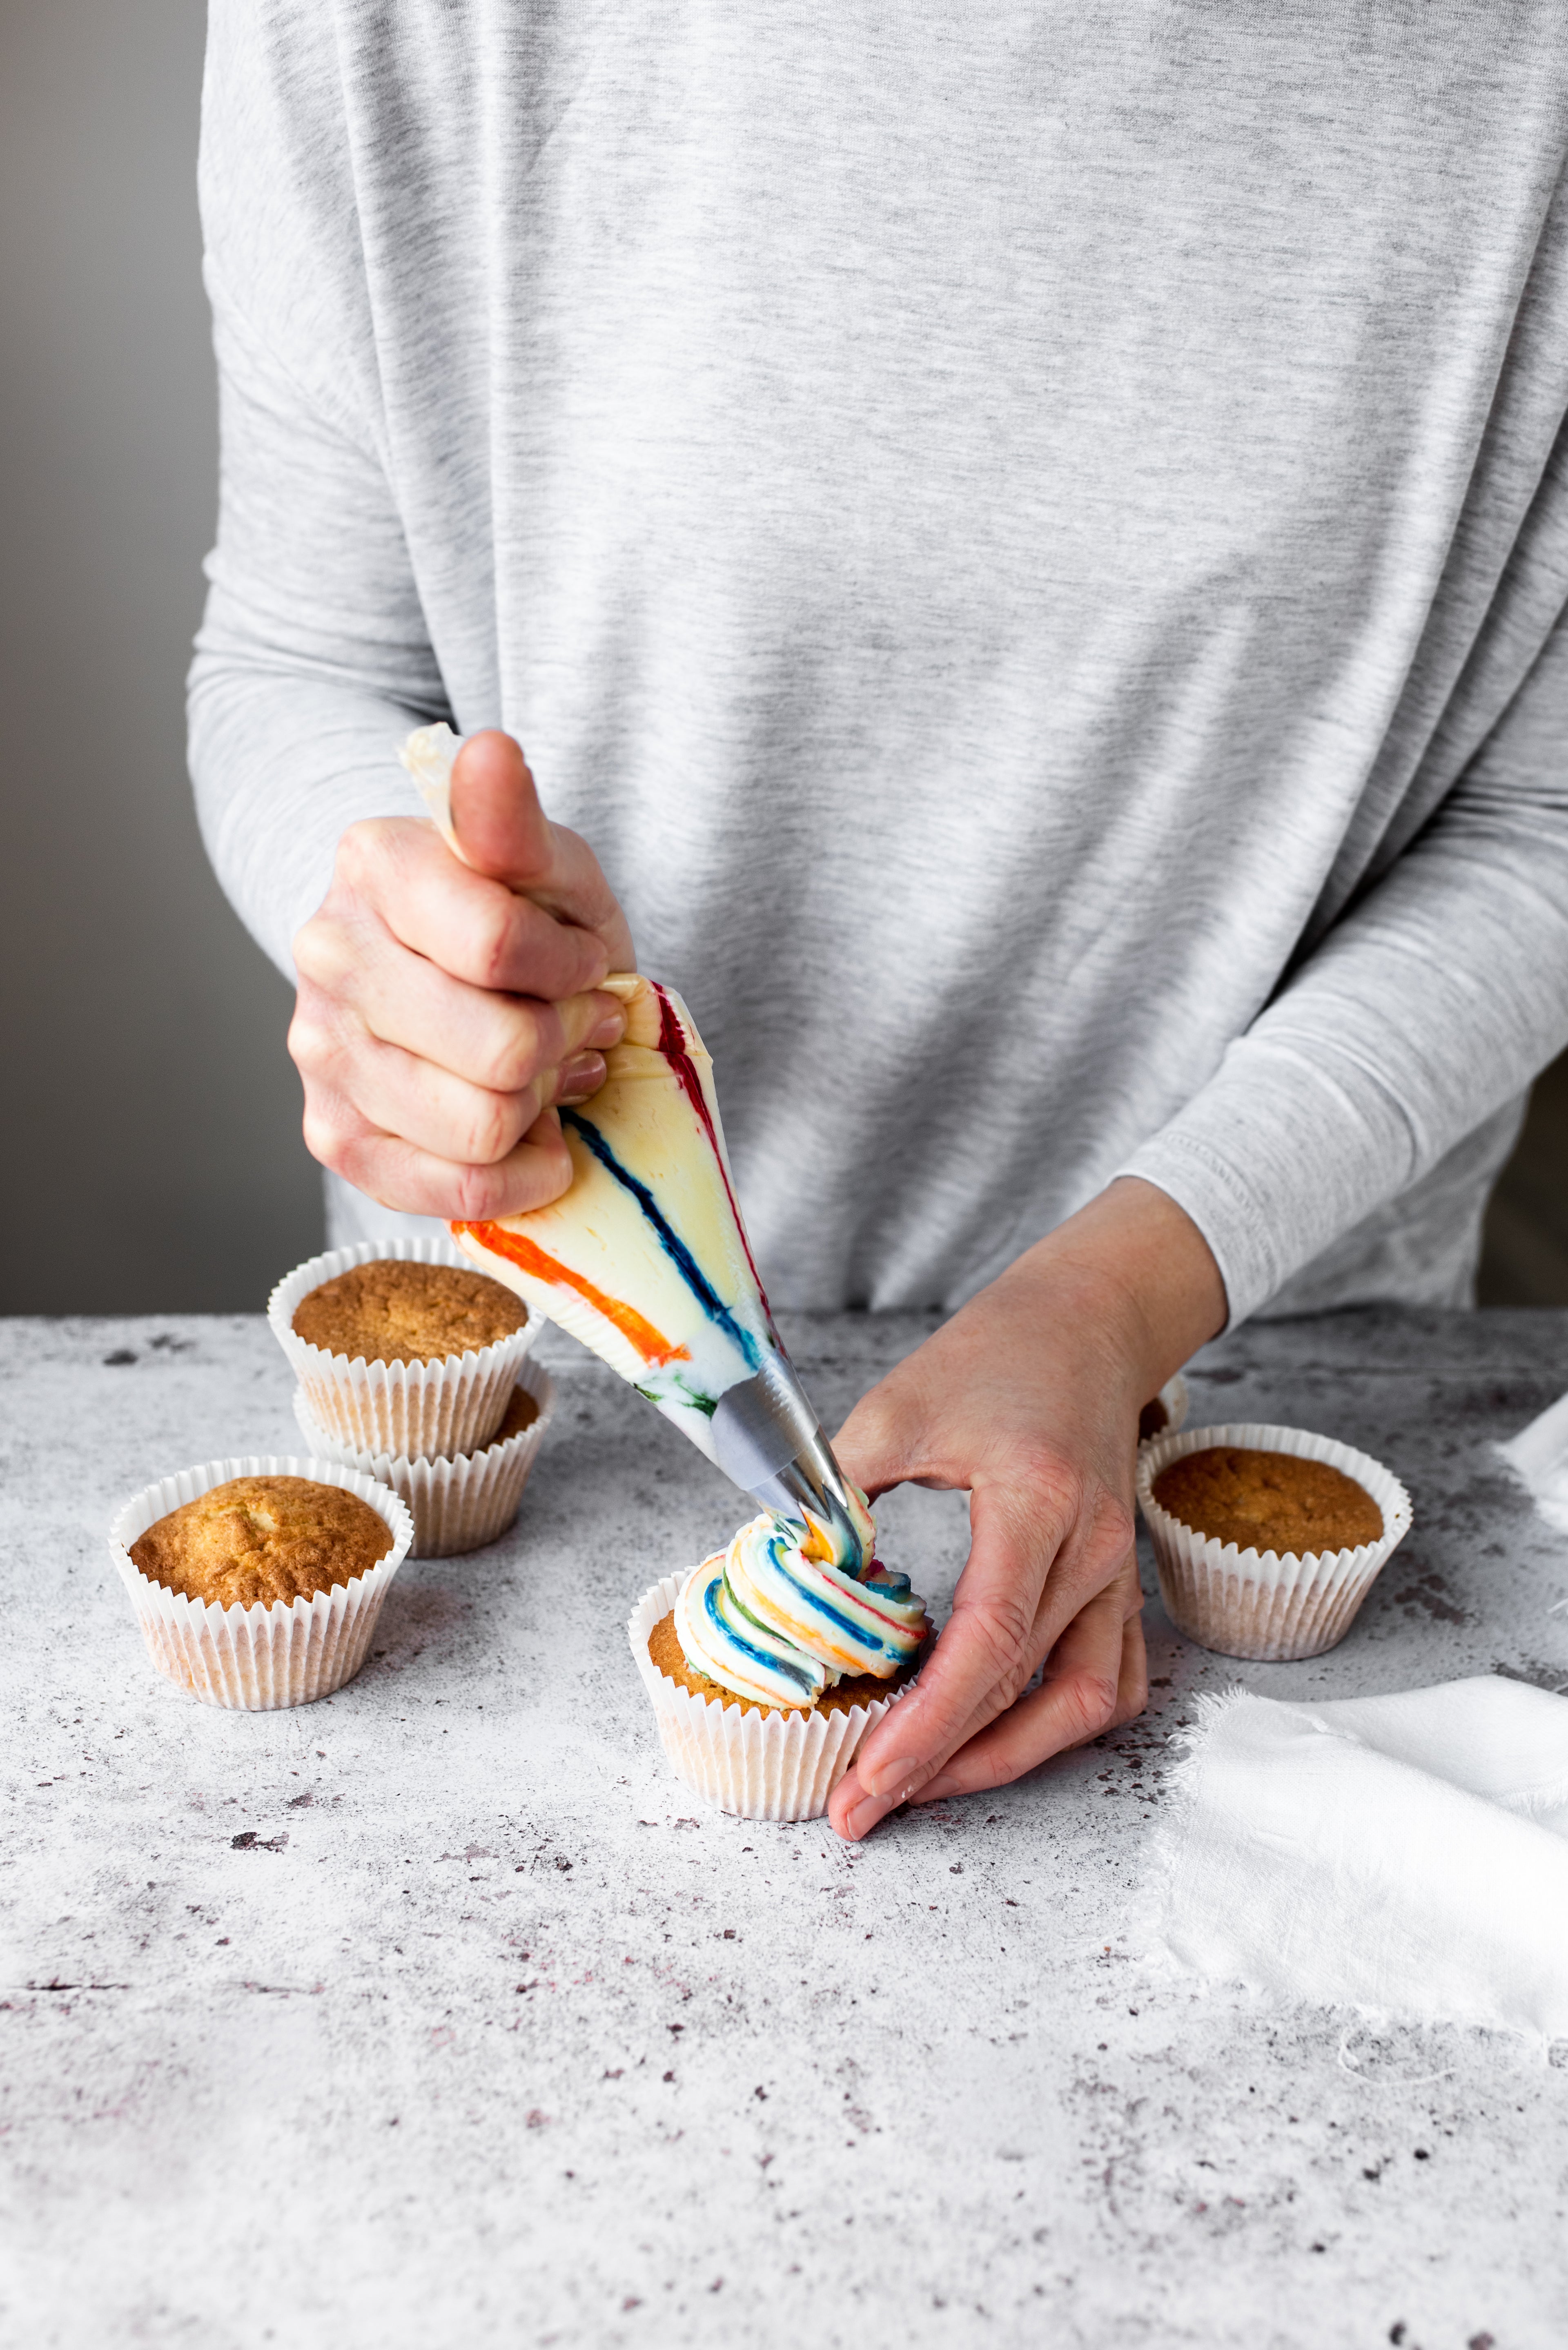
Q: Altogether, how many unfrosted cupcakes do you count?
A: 5